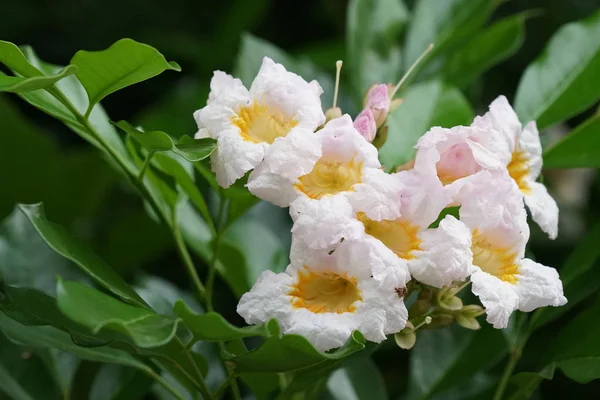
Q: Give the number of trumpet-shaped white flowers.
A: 7